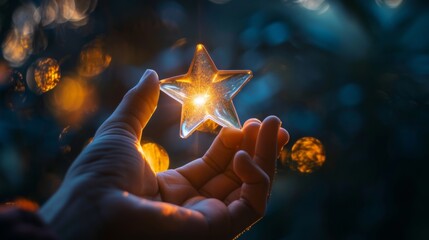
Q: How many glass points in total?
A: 5